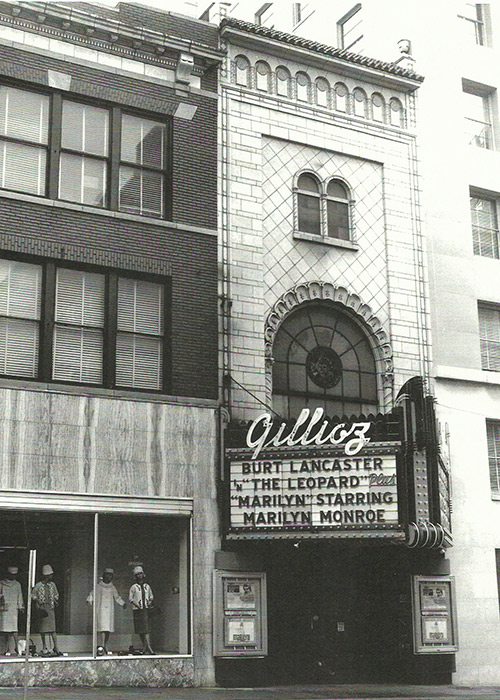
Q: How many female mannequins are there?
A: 4